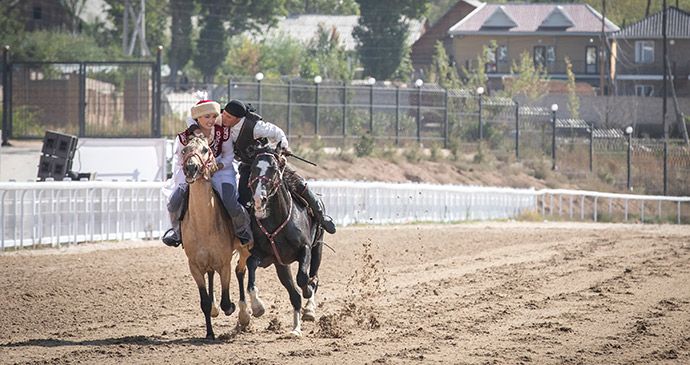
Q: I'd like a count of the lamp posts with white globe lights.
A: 7